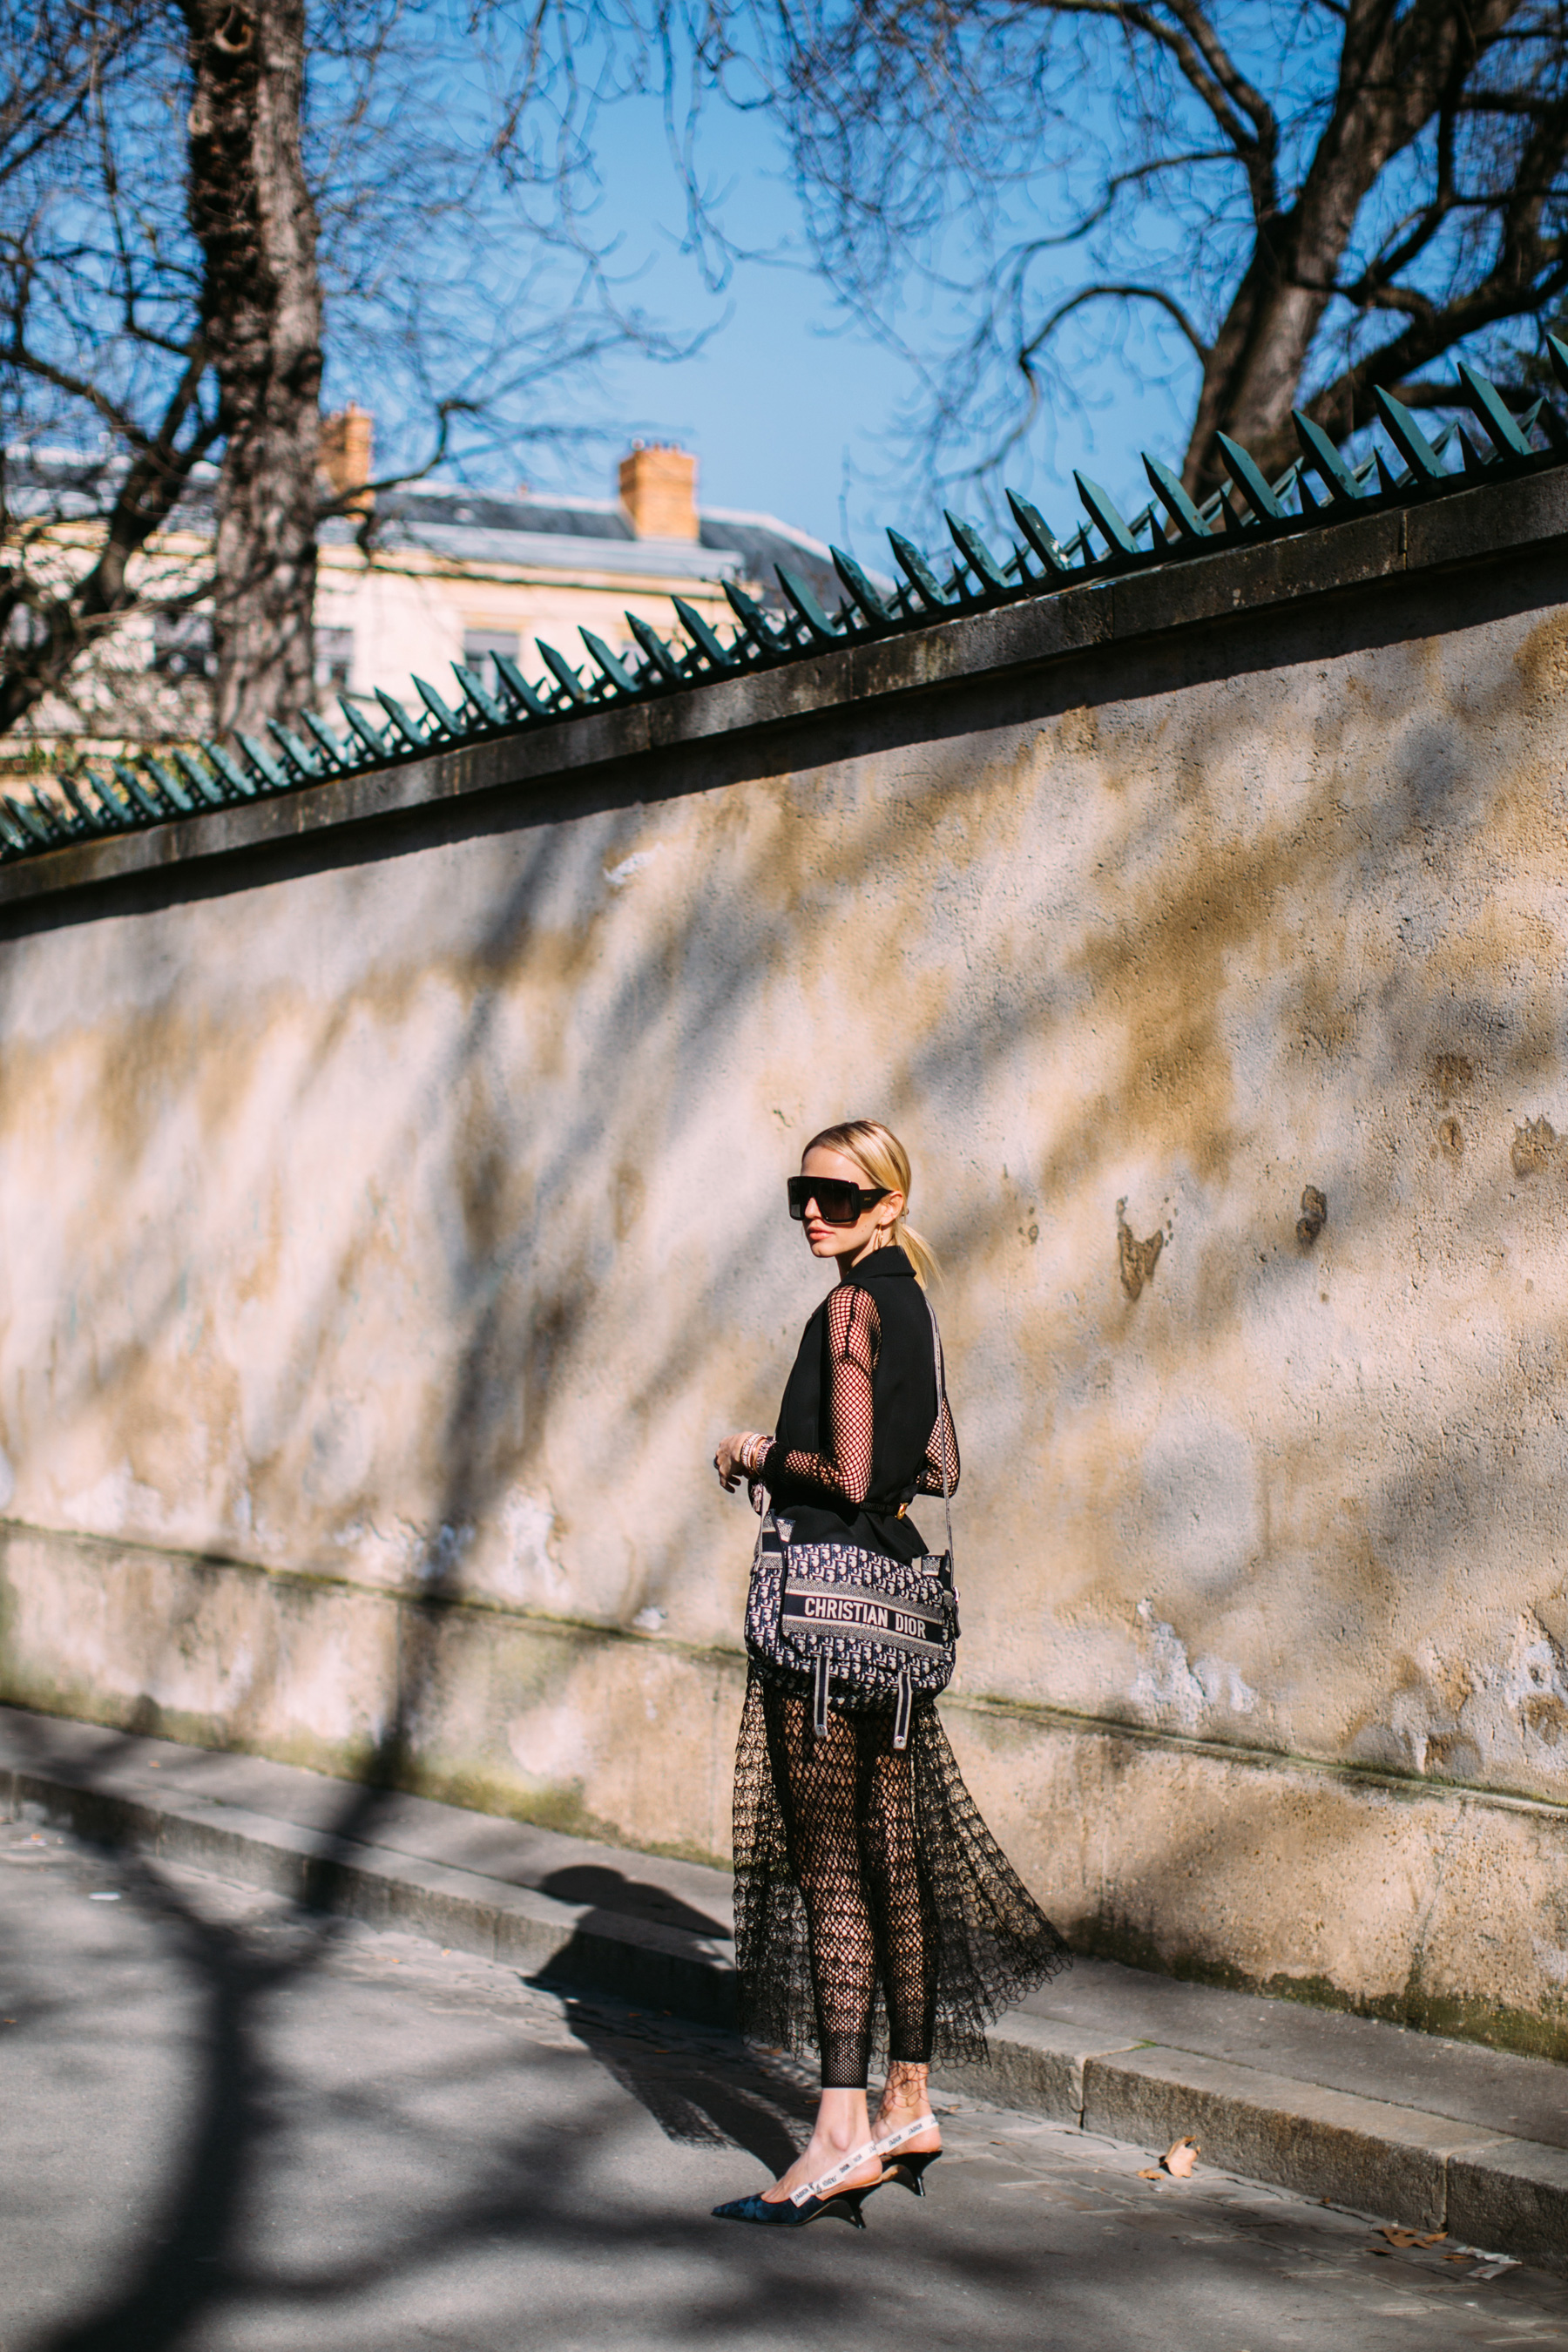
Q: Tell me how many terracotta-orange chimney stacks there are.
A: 2